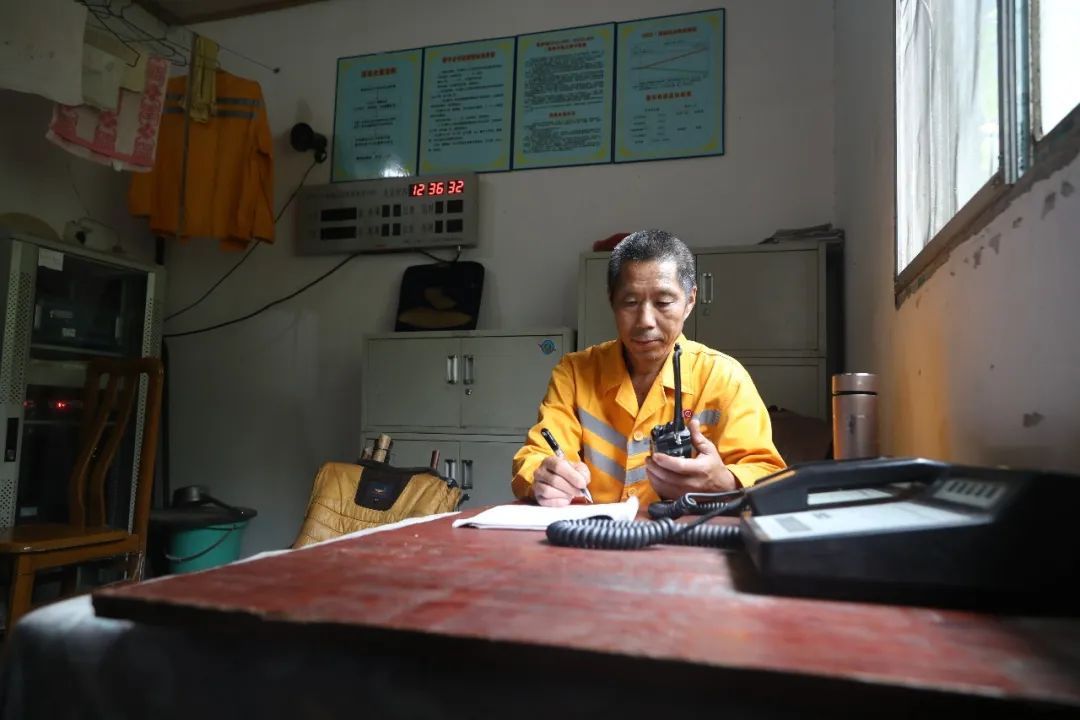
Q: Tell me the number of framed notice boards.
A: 4